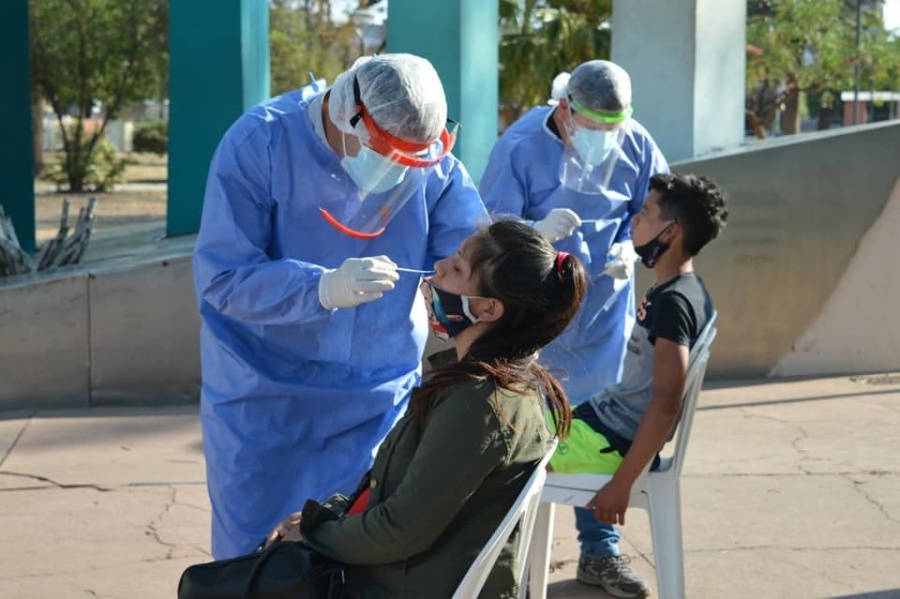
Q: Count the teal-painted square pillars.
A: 3